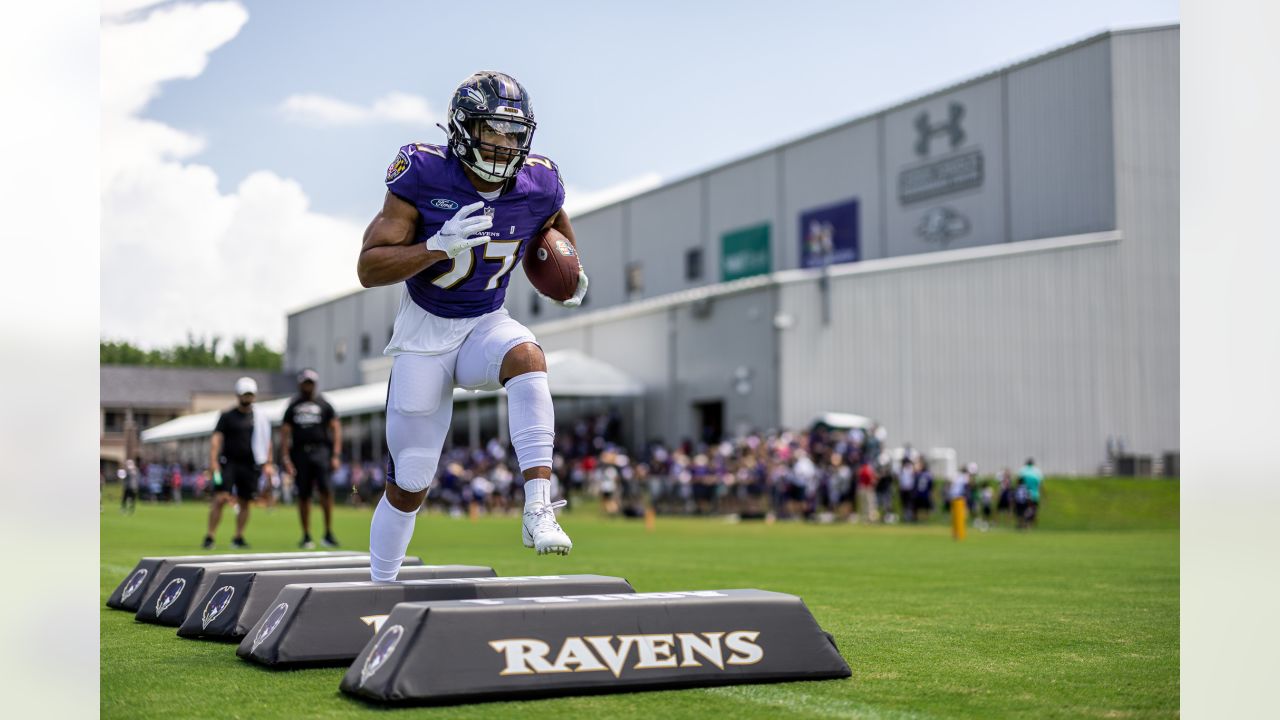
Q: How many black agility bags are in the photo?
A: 5